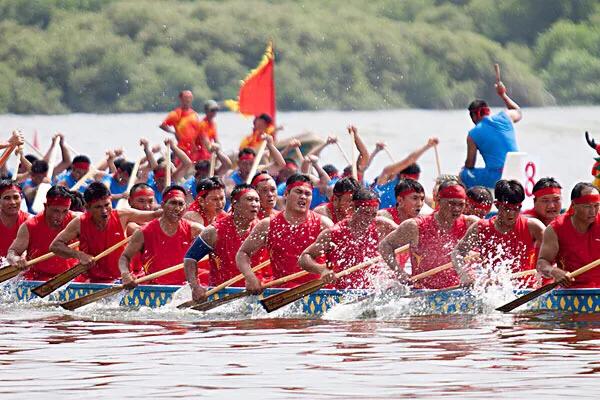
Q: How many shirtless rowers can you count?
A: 0